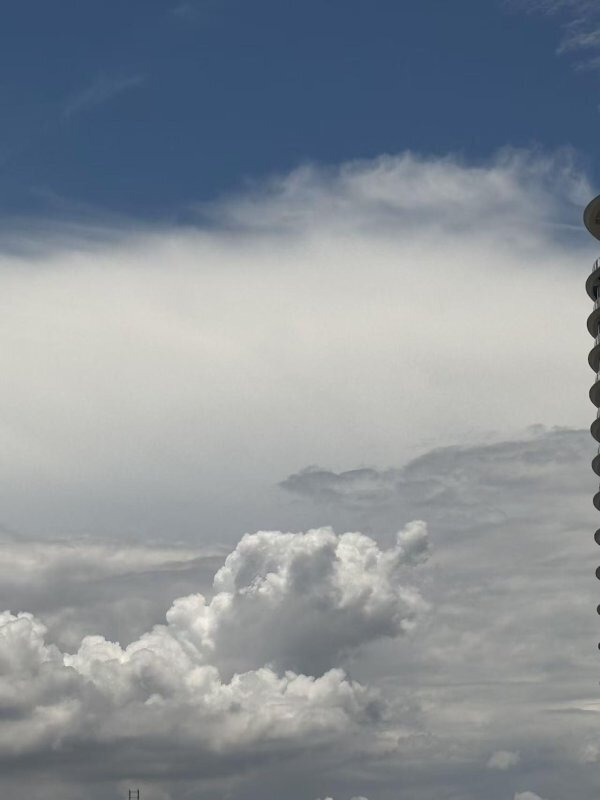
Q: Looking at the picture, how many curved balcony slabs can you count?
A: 12